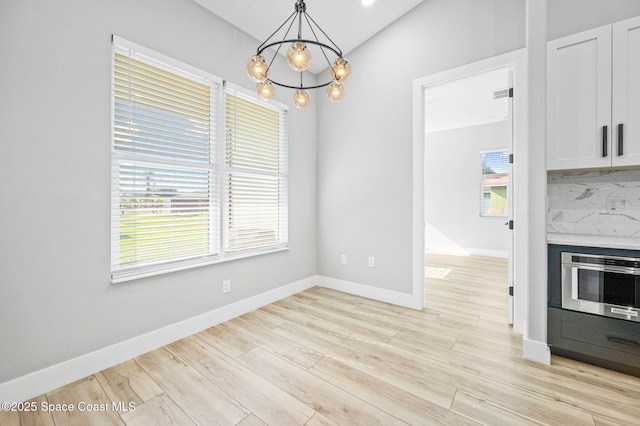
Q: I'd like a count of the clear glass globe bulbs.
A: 6